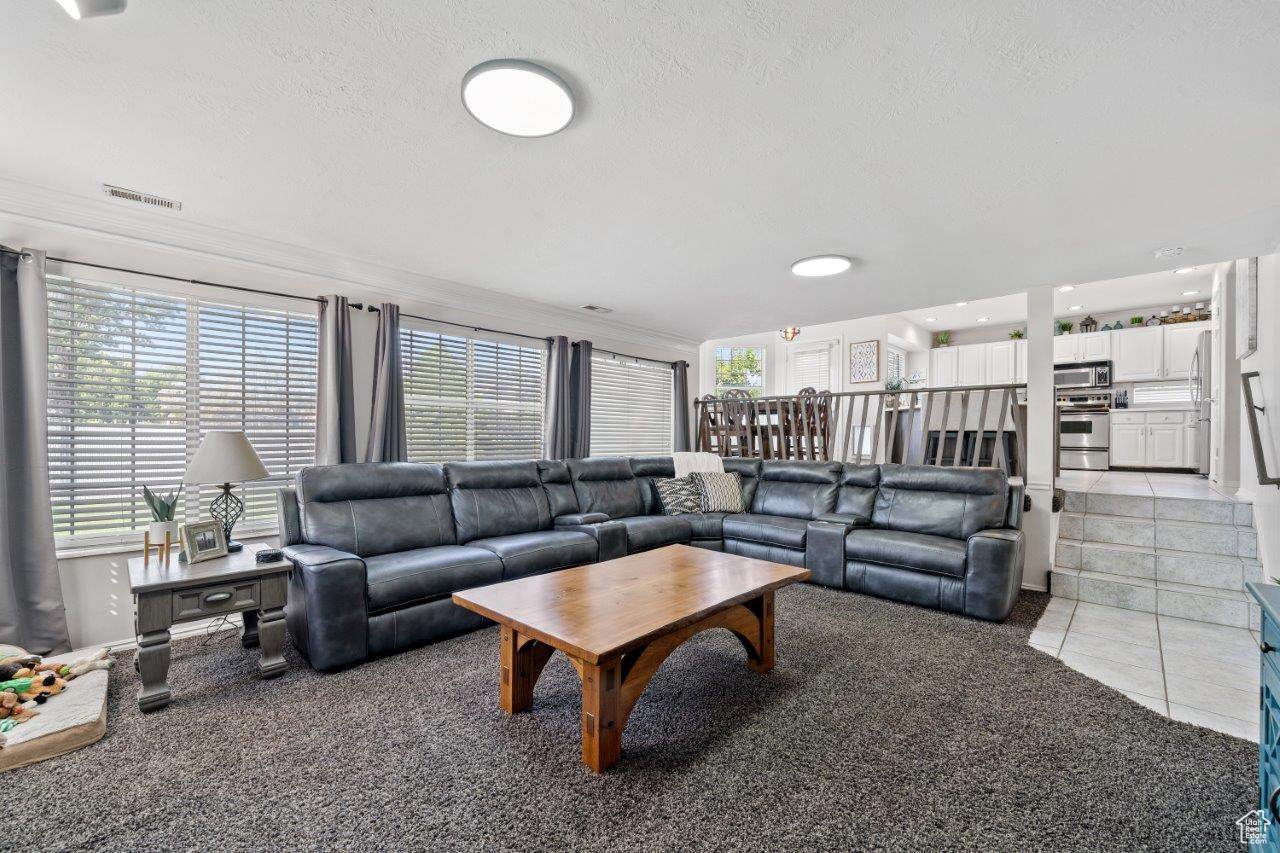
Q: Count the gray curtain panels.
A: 6